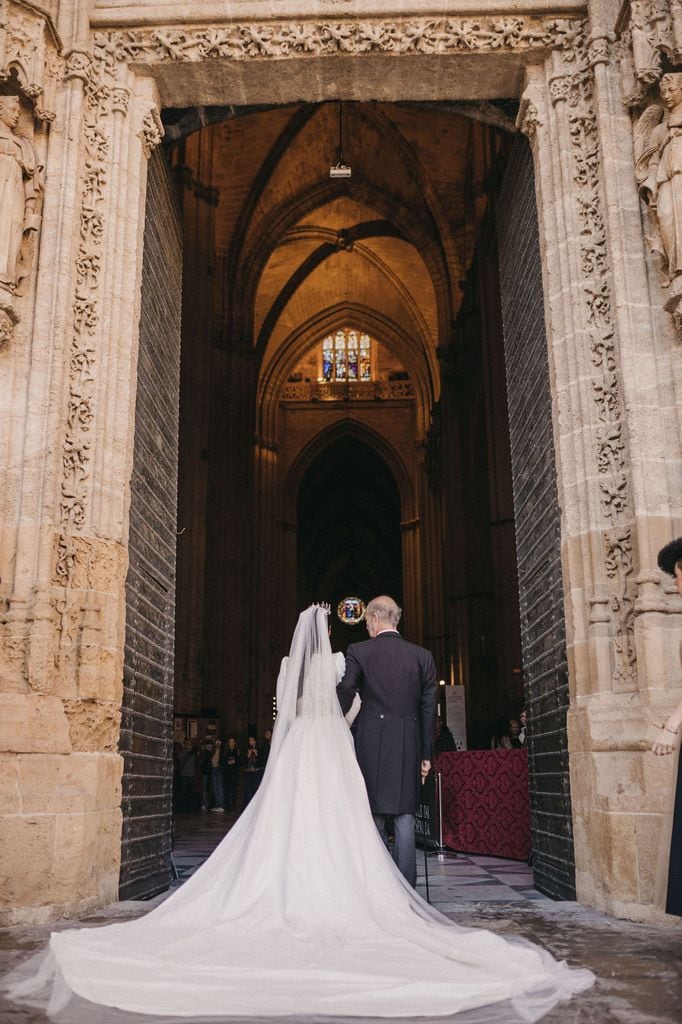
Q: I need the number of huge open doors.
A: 2